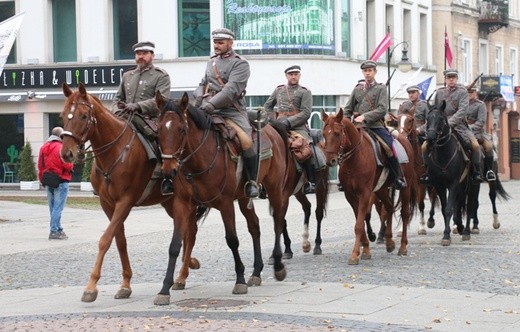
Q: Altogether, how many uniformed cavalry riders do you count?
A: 7